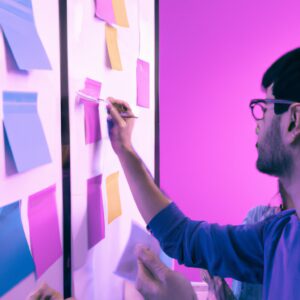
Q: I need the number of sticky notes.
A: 12